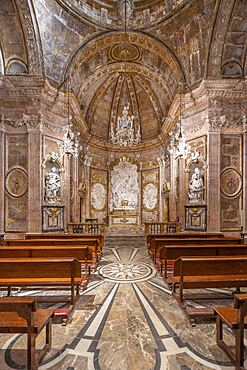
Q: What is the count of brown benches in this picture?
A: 10